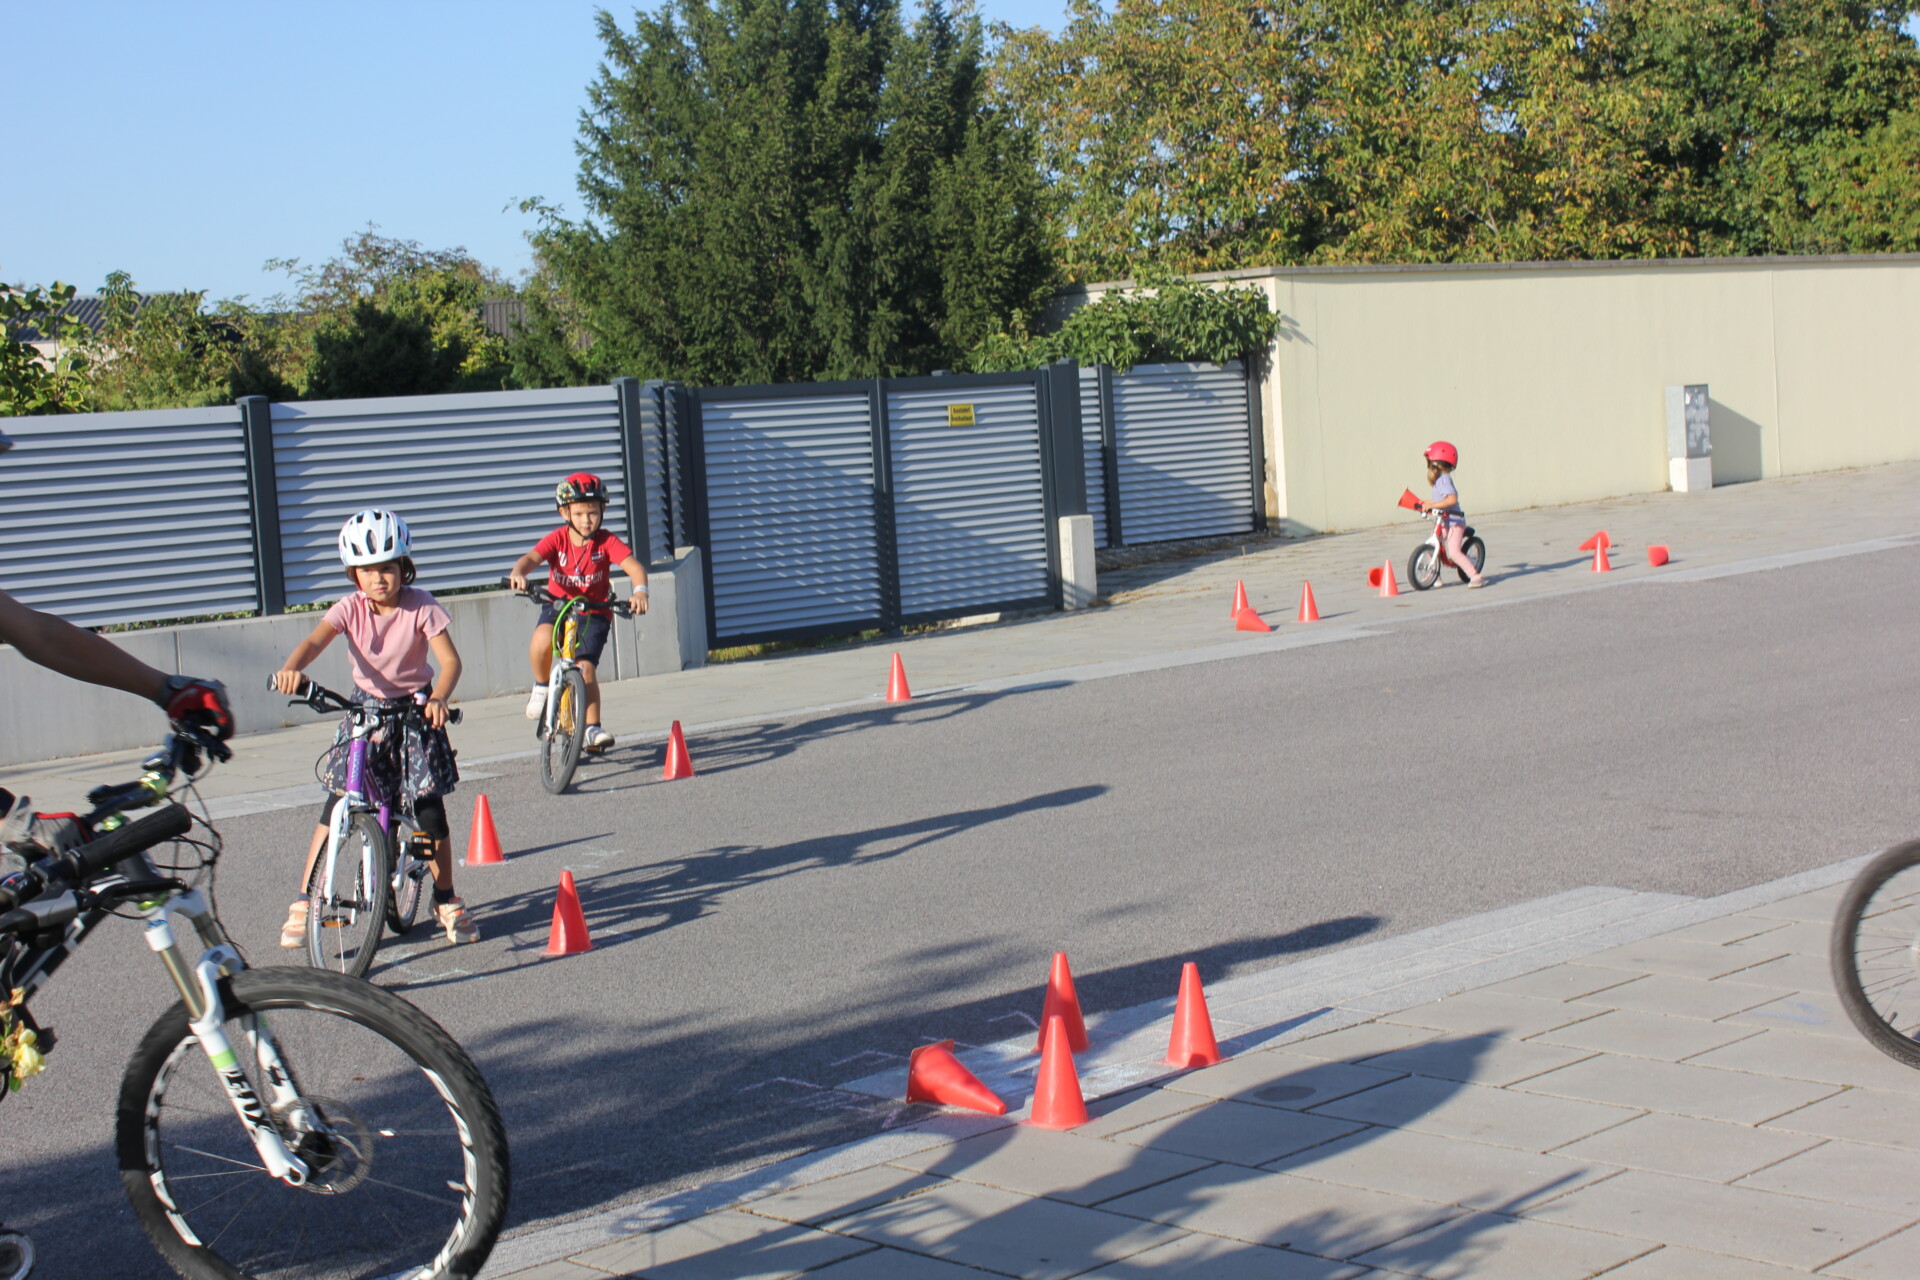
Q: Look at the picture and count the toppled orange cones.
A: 5